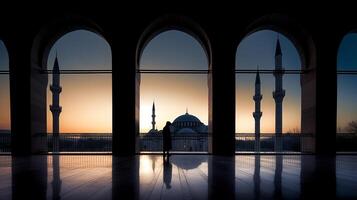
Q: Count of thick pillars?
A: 4